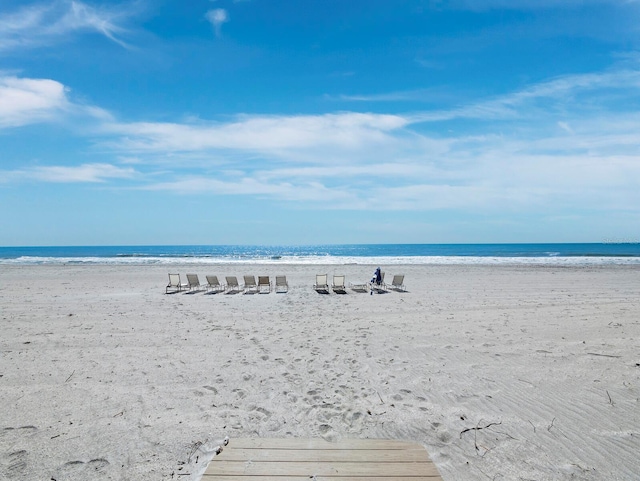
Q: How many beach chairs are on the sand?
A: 12